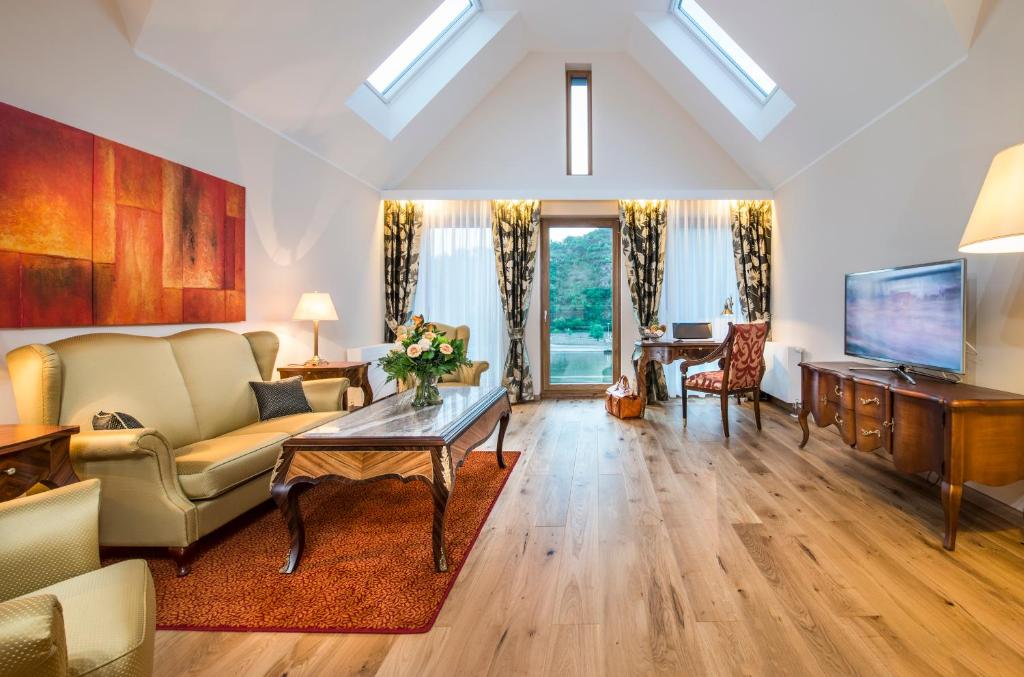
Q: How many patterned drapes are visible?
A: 4